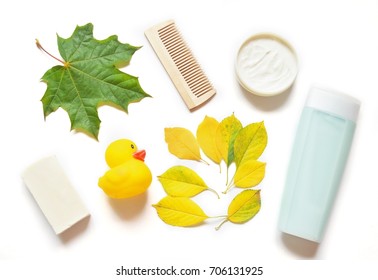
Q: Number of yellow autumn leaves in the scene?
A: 8